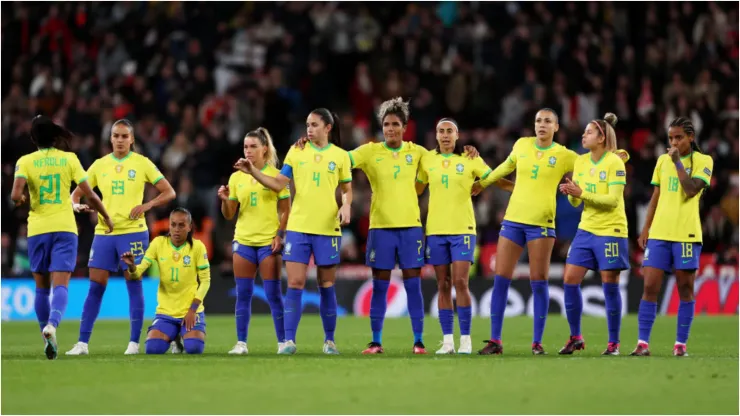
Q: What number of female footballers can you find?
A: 10